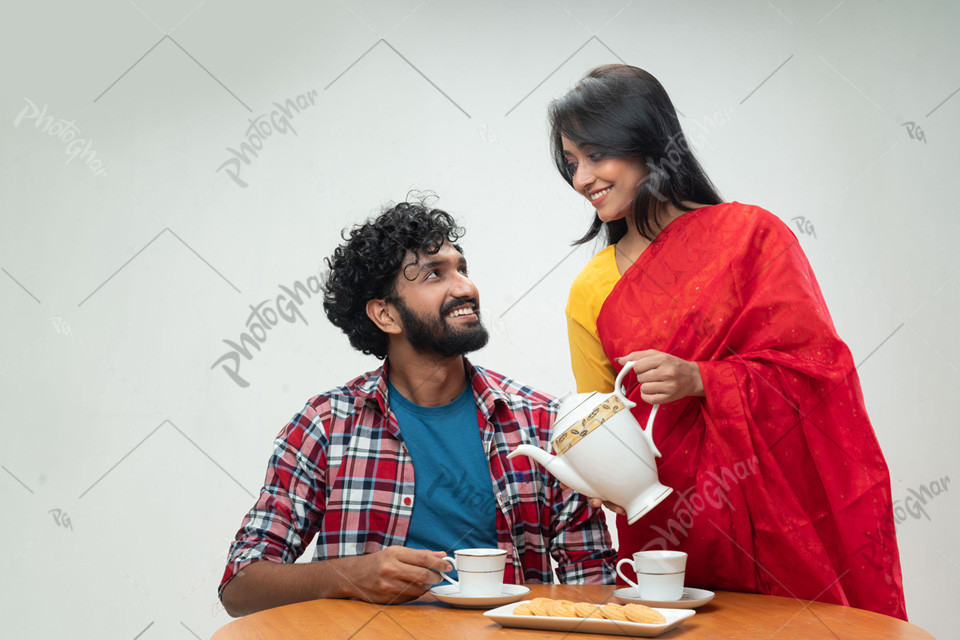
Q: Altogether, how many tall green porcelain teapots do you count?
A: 0